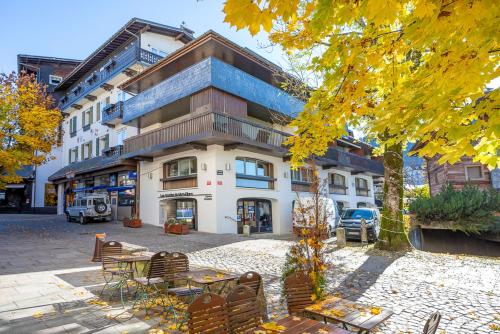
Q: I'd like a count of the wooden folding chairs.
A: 8